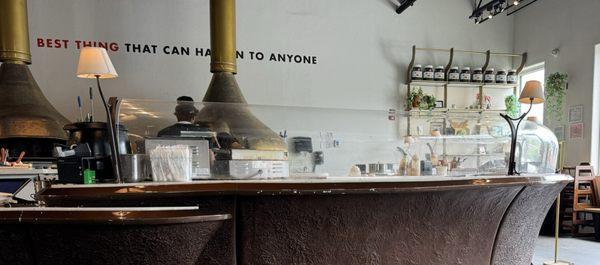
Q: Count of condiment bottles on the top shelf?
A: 9